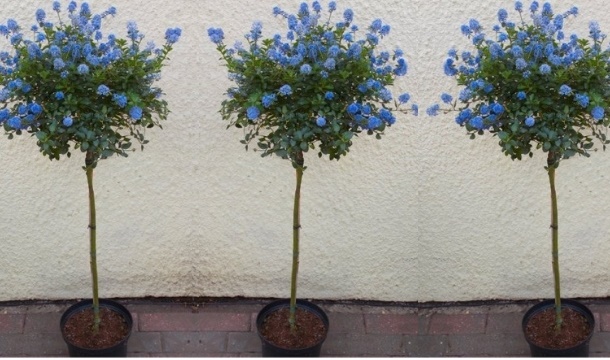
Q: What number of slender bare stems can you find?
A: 3